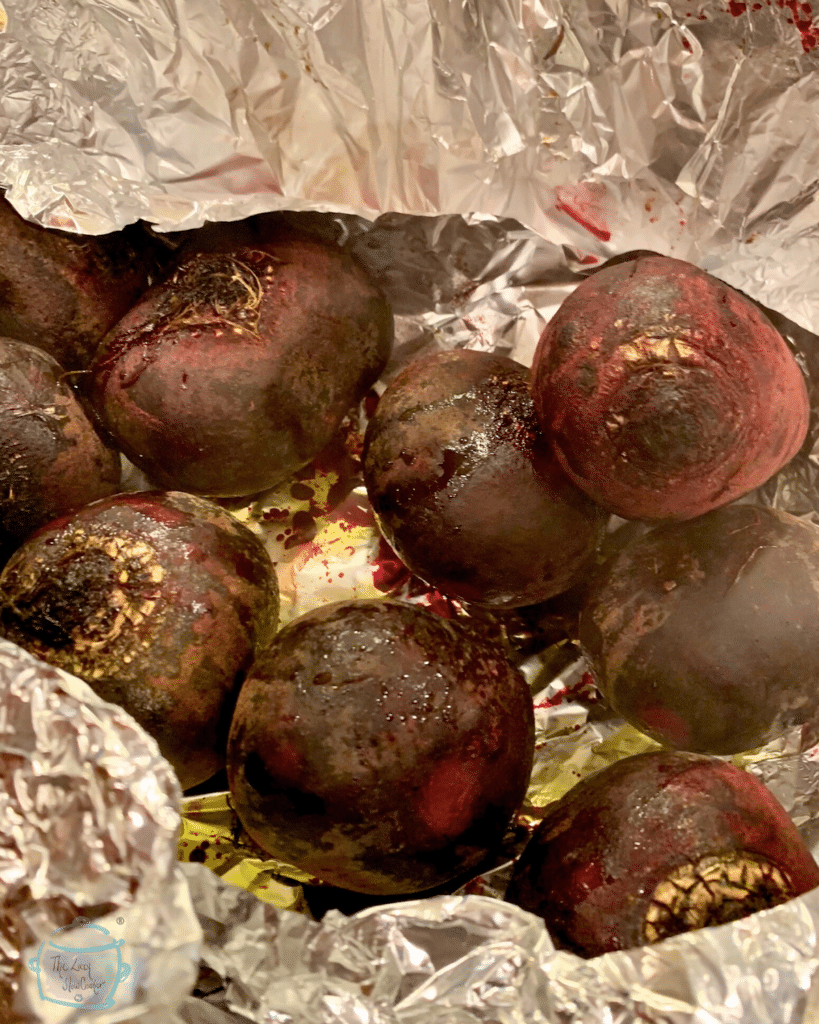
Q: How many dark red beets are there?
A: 9